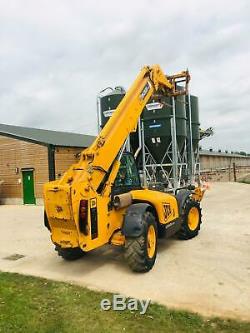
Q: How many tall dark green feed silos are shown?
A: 3